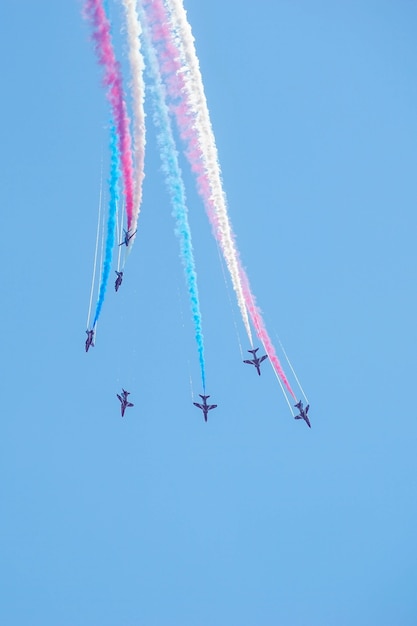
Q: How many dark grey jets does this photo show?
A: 7